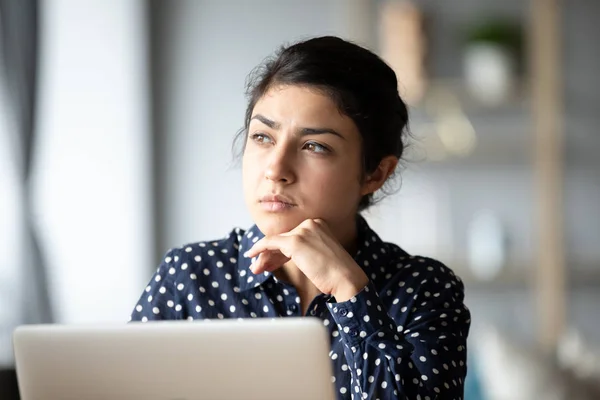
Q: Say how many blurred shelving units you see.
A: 1